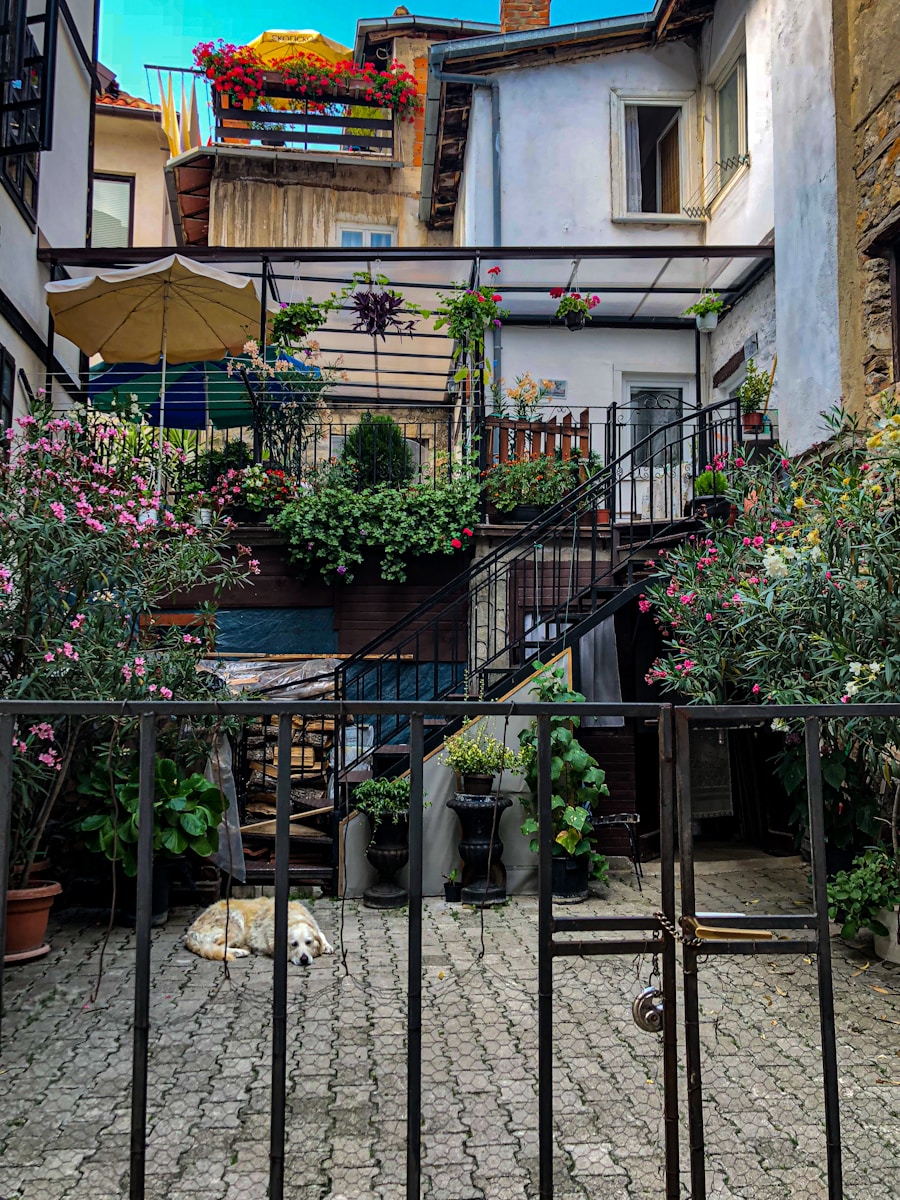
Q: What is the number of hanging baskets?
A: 5